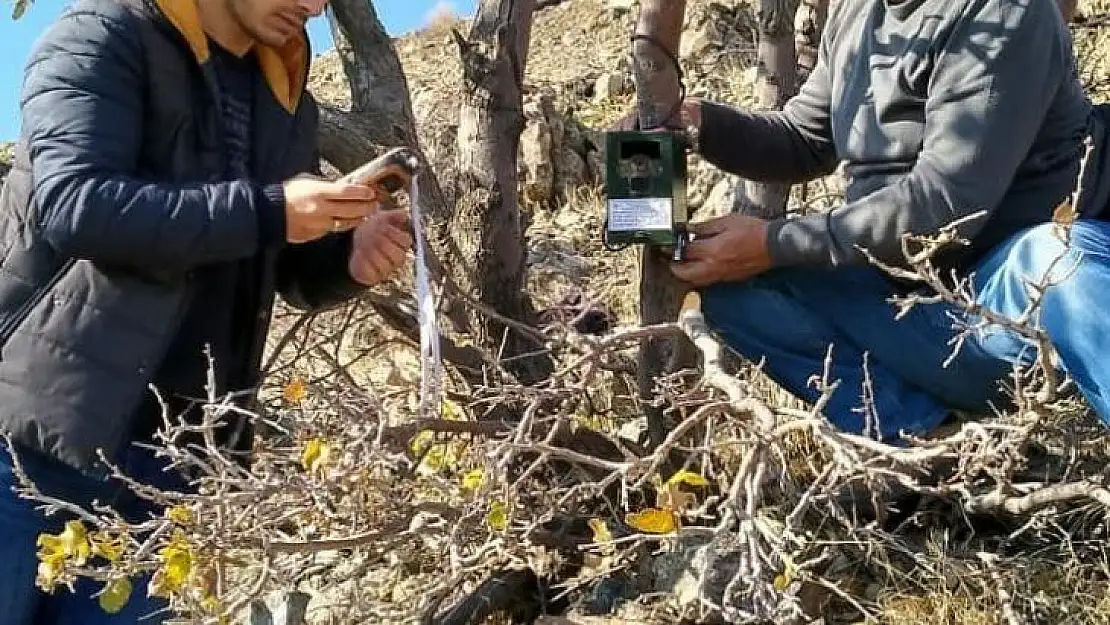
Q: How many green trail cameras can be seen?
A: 1